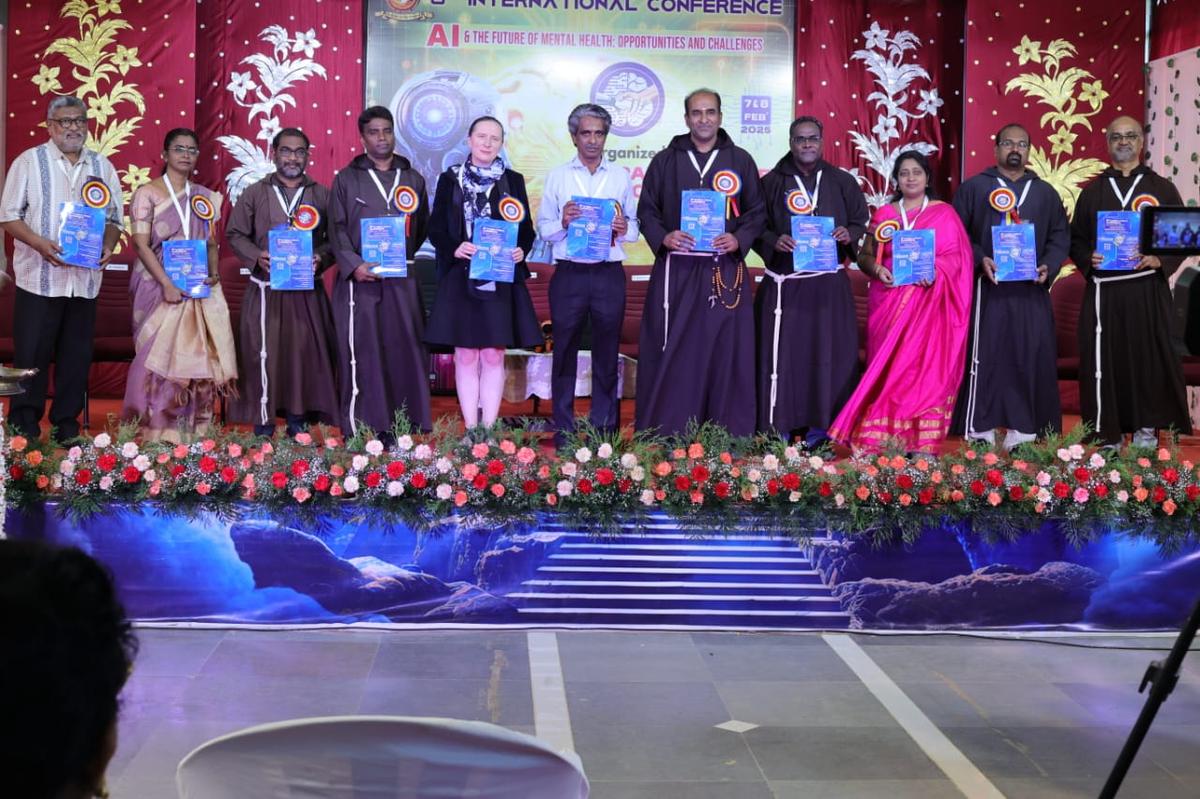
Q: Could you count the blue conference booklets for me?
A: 11